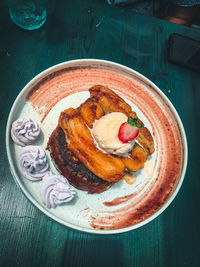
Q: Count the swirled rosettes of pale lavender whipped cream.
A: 3